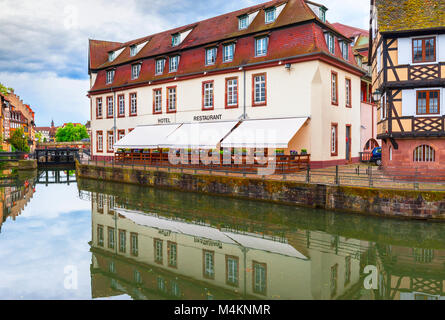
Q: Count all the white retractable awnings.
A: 3